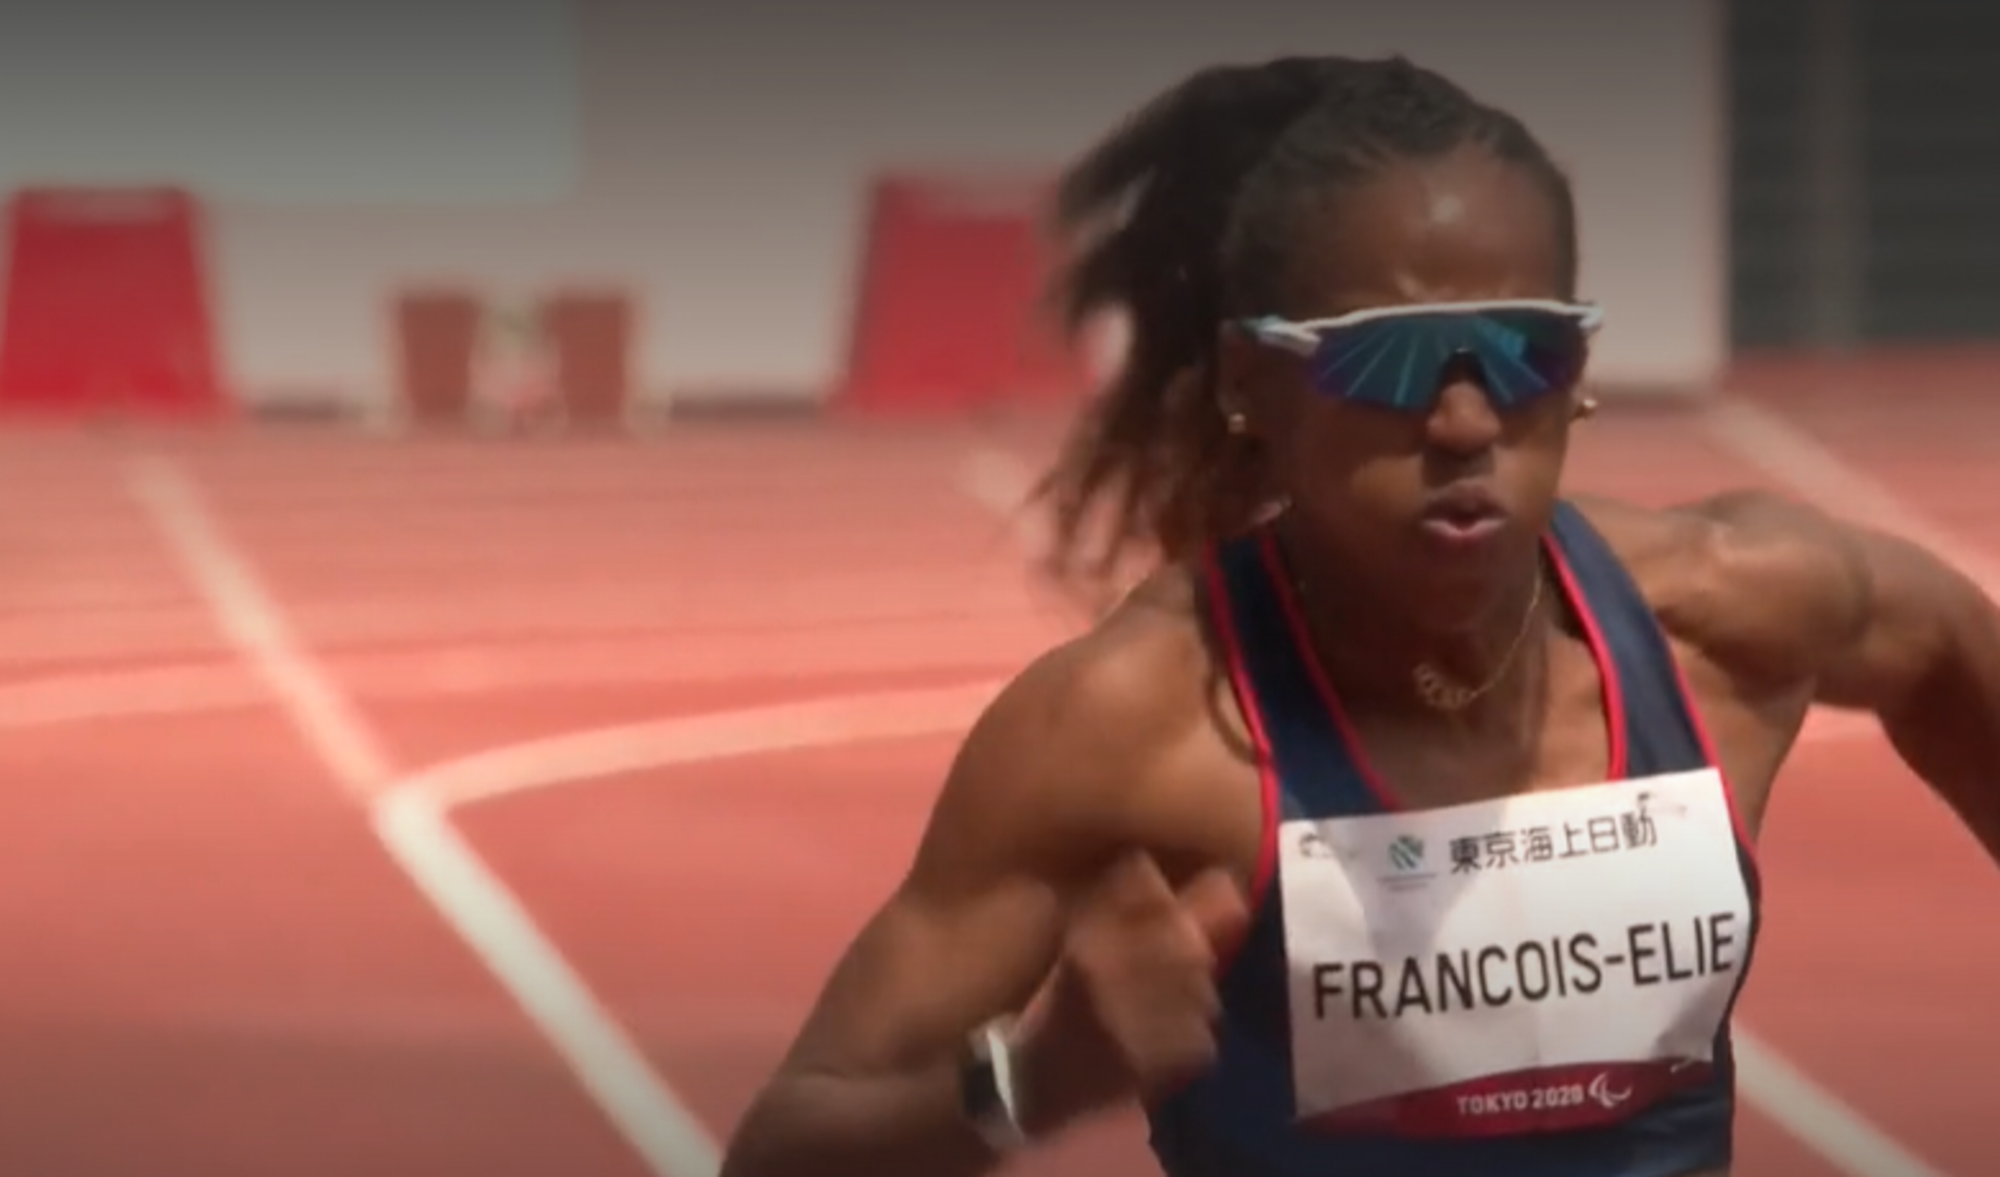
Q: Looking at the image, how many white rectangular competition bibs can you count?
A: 1